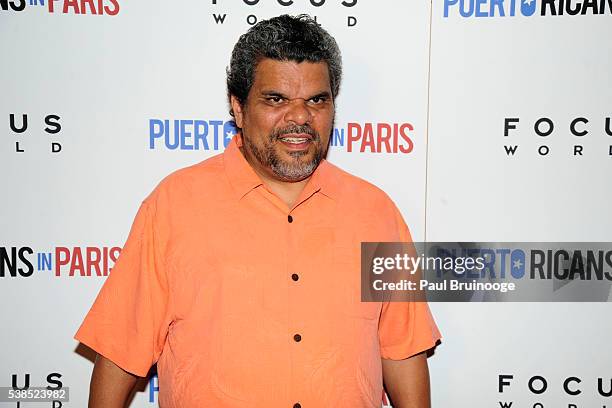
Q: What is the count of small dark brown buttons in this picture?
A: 4